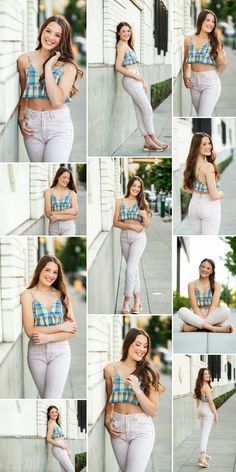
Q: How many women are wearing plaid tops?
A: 11